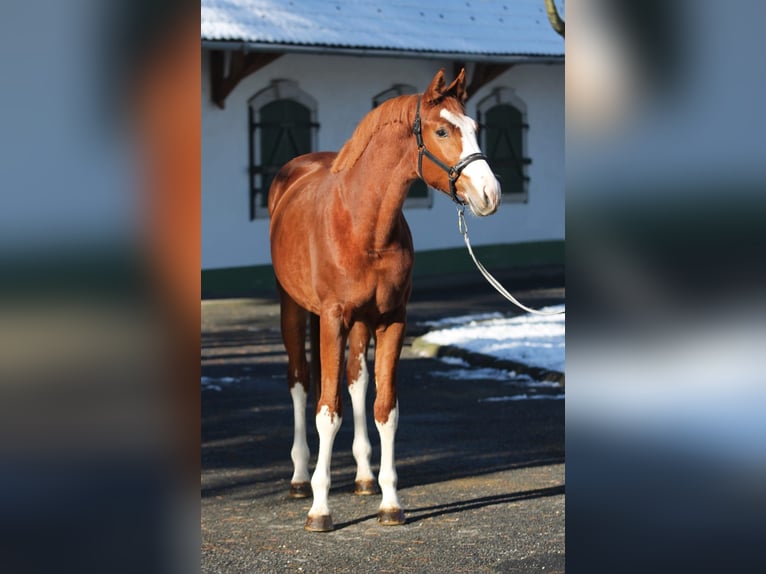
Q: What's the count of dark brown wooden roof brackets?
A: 2